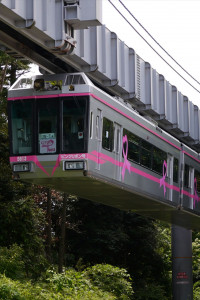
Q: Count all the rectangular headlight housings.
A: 2